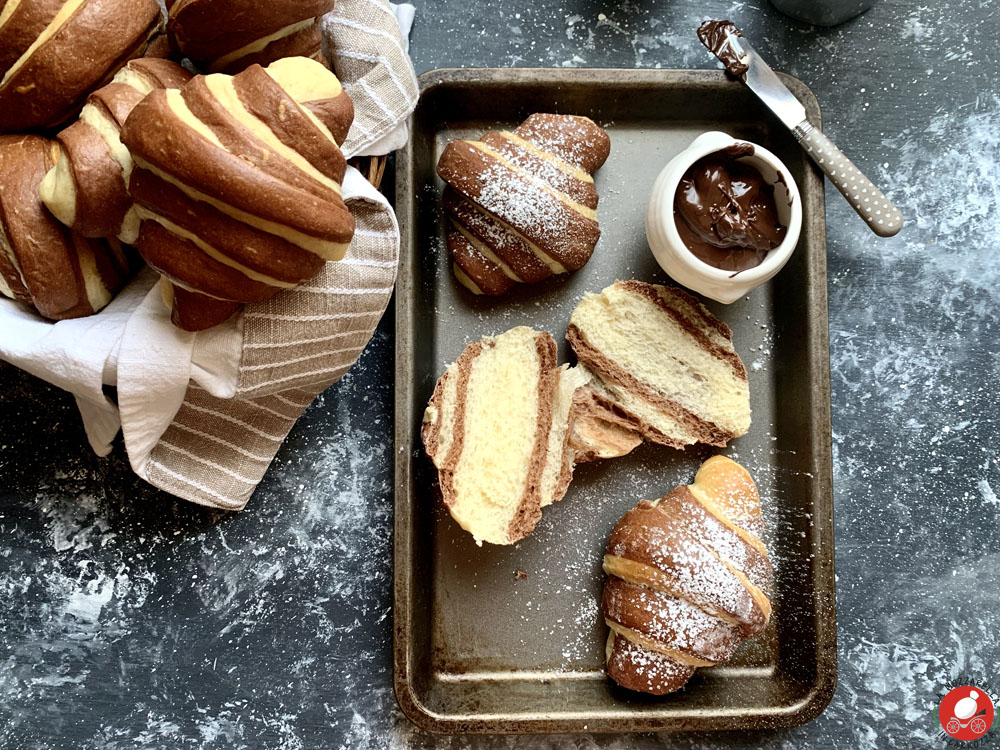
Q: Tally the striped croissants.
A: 8